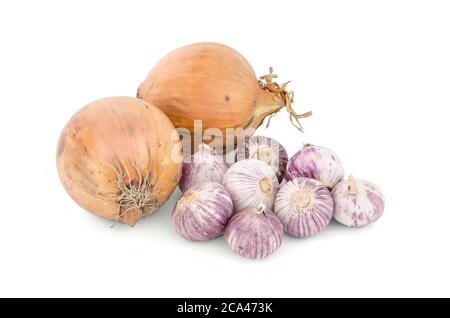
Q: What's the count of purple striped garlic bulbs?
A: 8